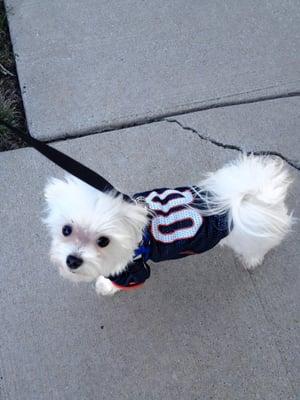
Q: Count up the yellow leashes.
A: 0